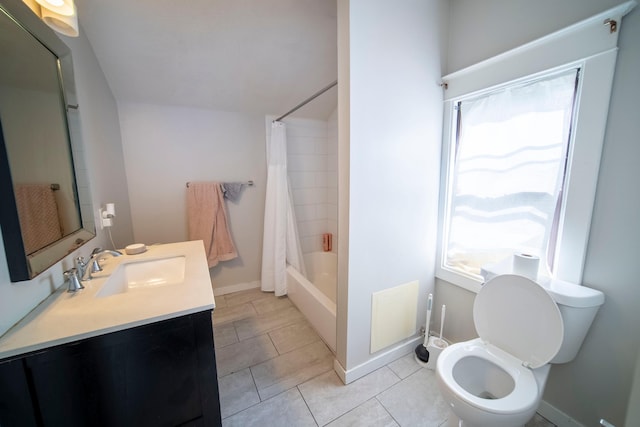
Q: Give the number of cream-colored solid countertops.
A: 1